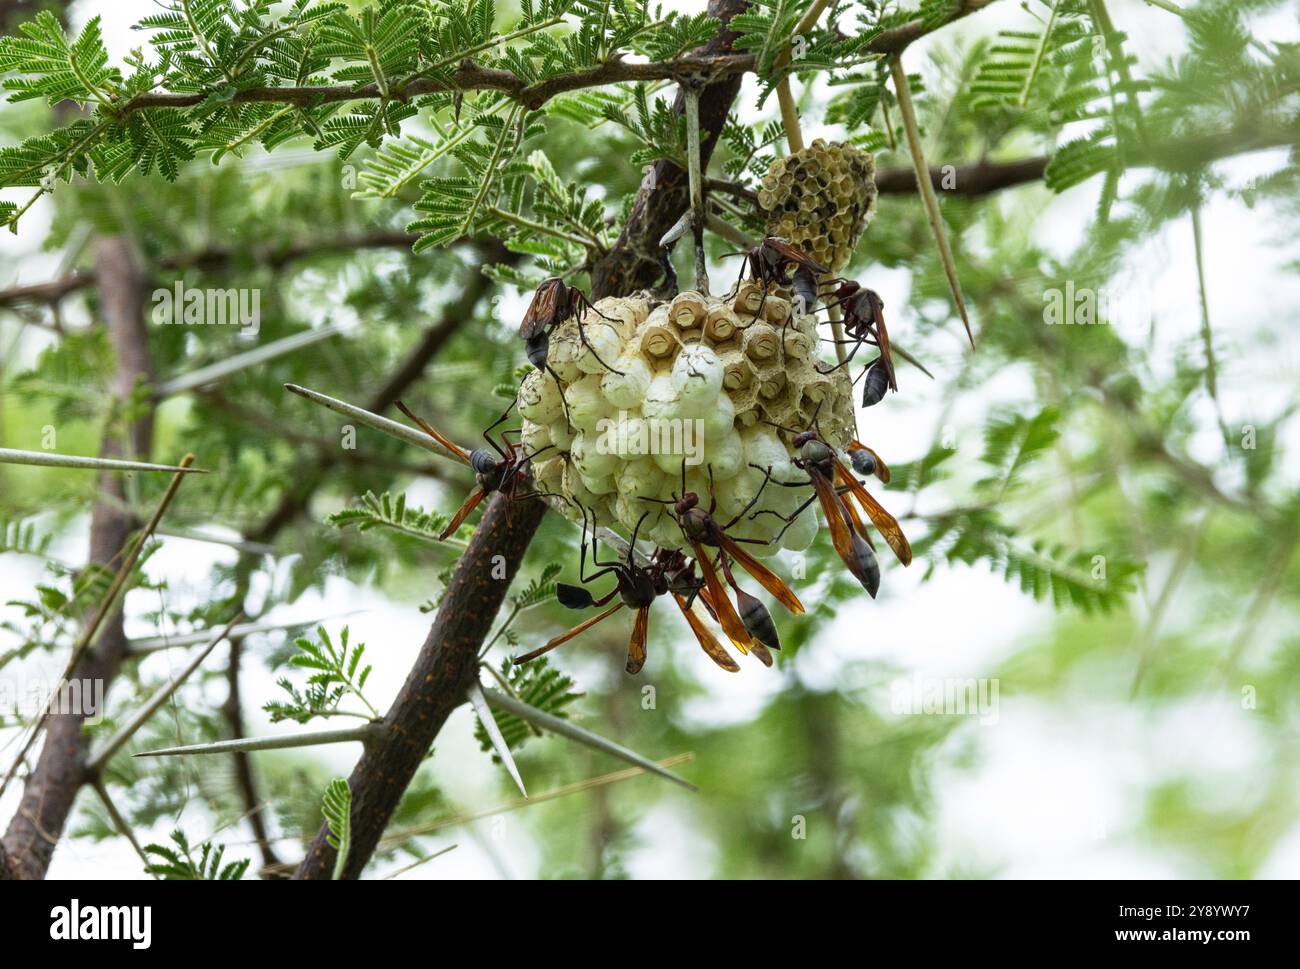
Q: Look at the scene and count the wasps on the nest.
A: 9